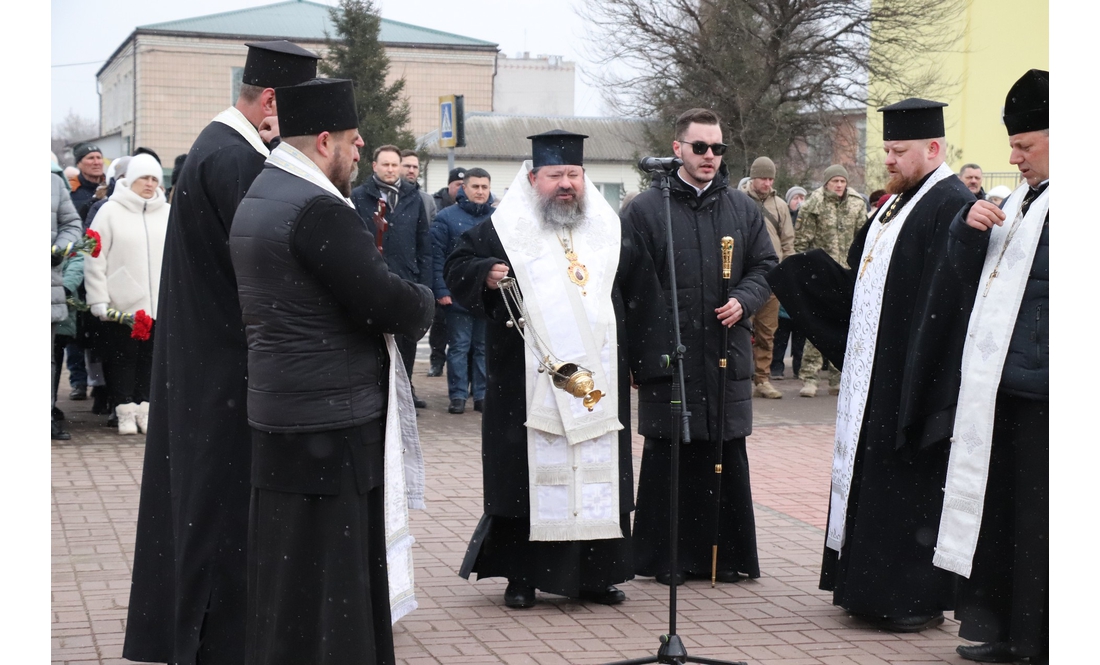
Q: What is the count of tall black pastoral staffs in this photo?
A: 1